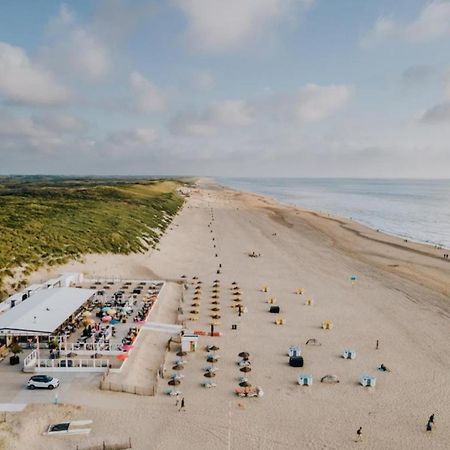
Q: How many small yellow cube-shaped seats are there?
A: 6